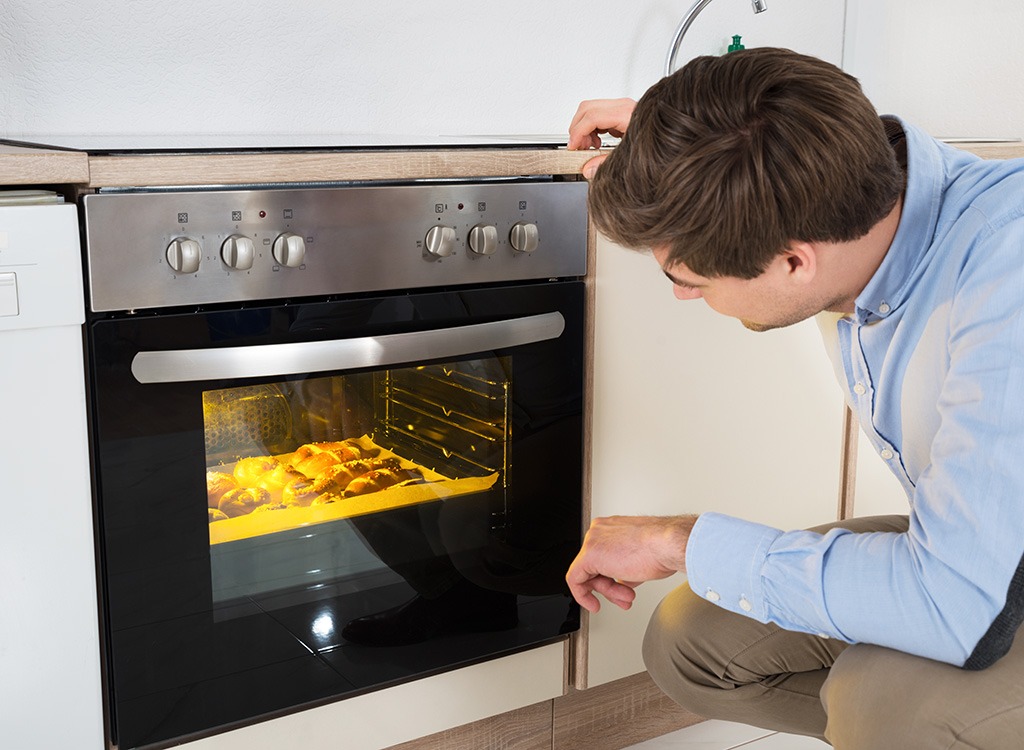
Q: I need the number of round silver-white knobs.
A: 6